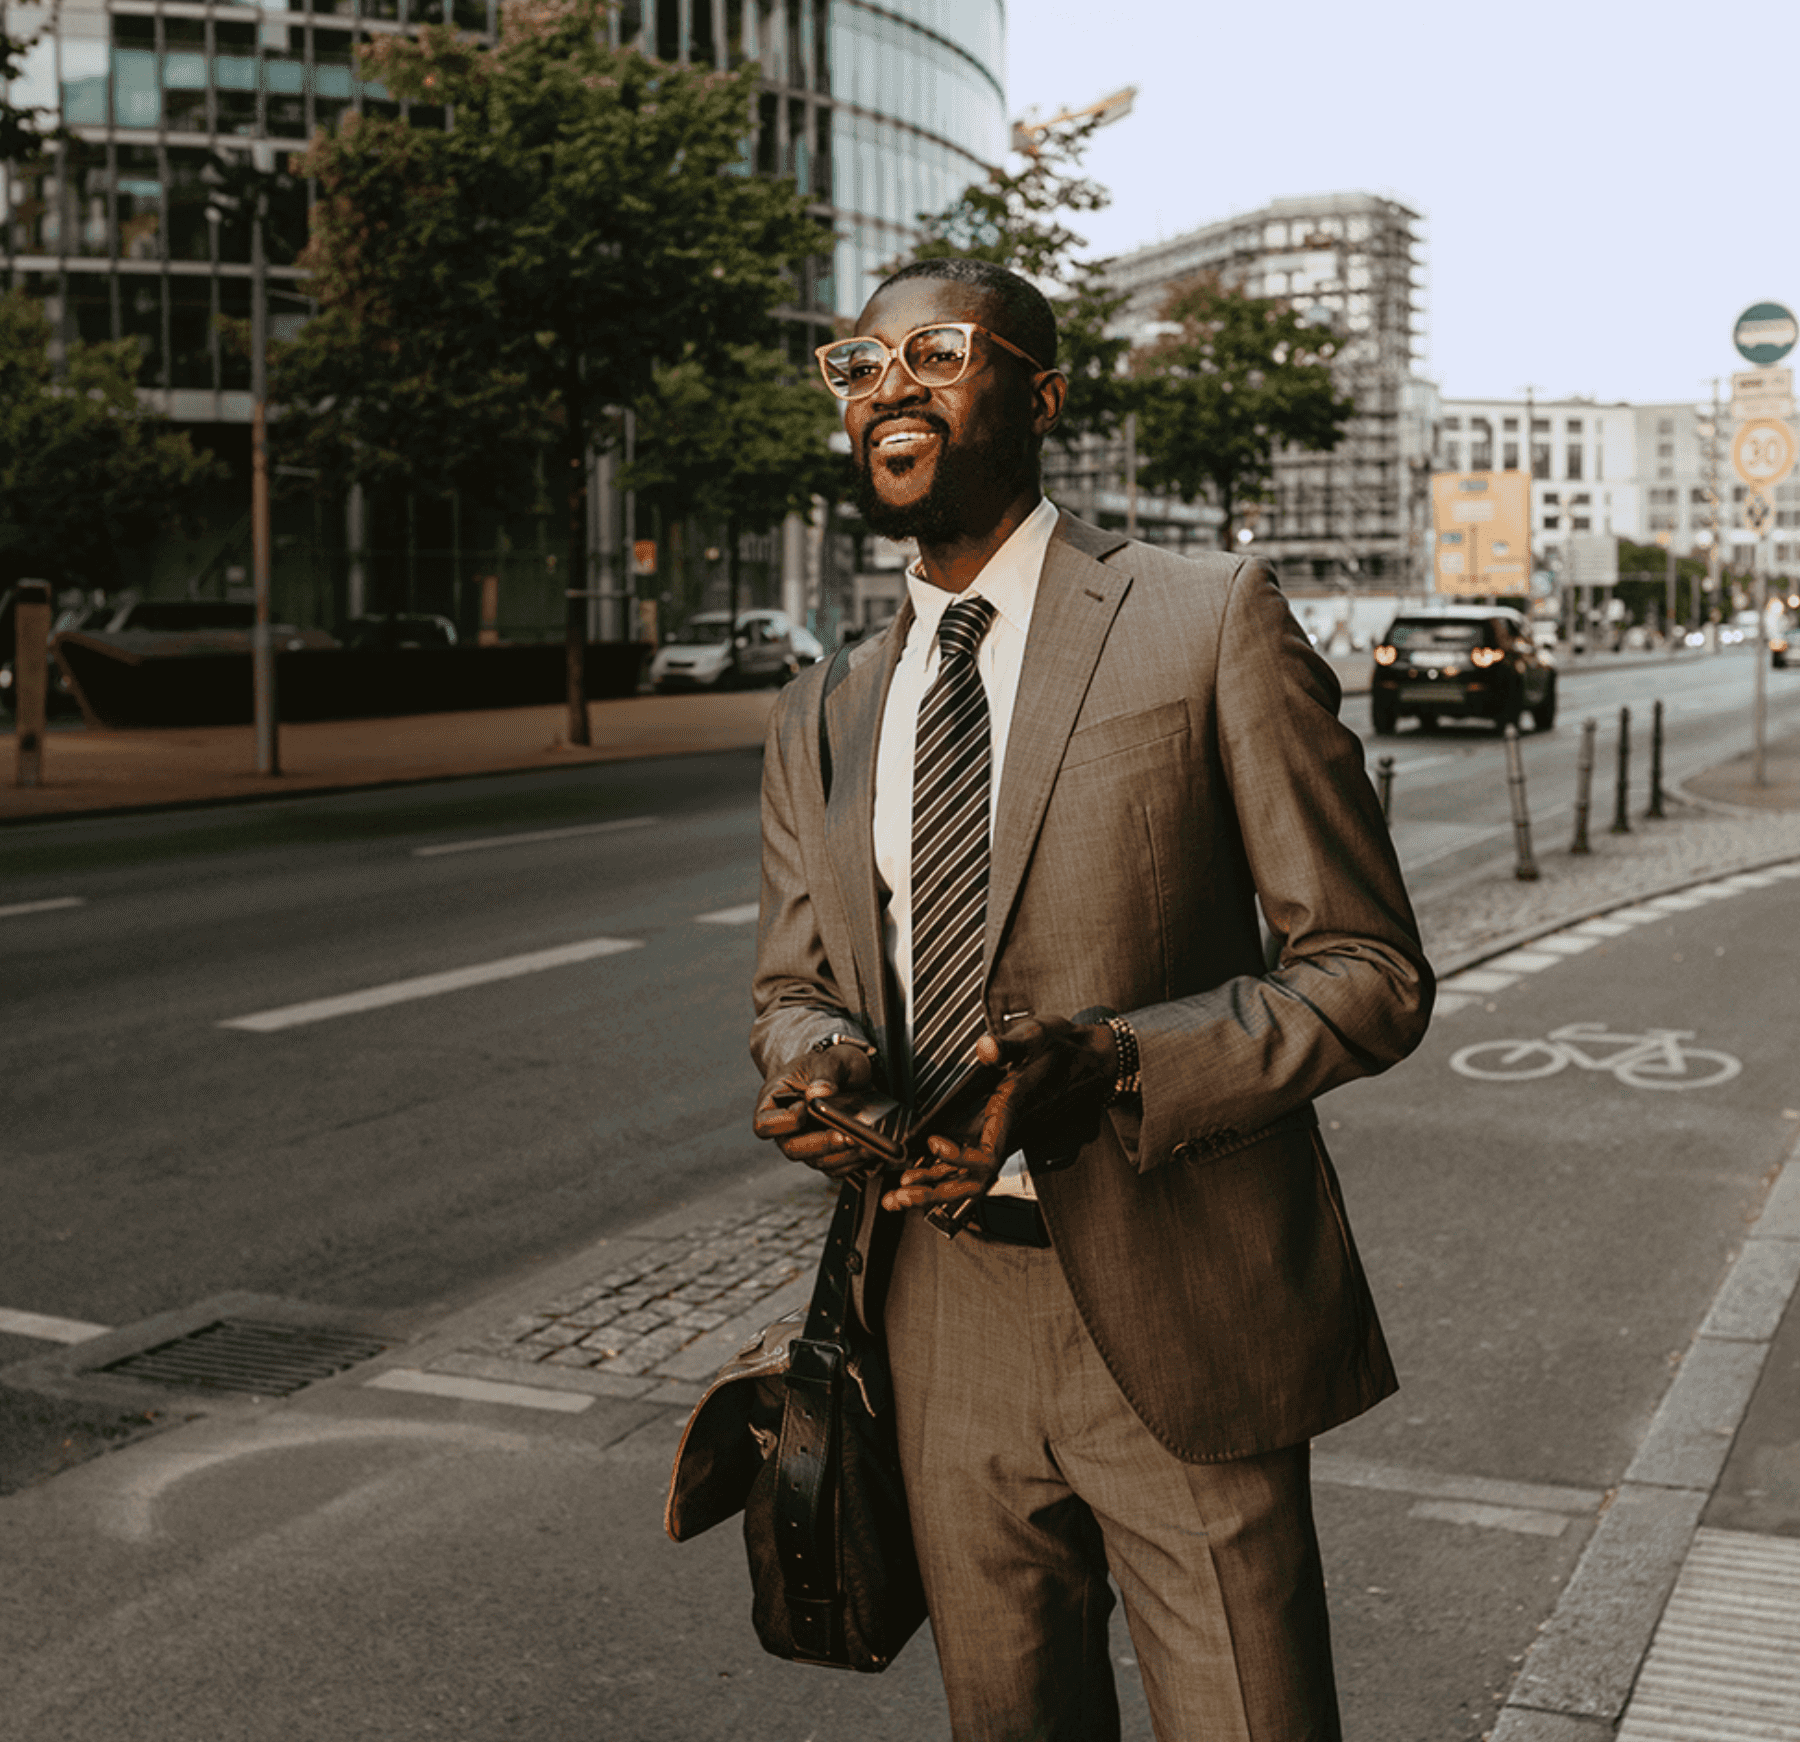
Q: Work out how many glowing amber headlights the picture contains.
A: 2